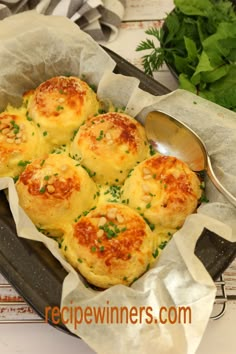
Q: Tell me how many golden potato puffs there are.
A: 6